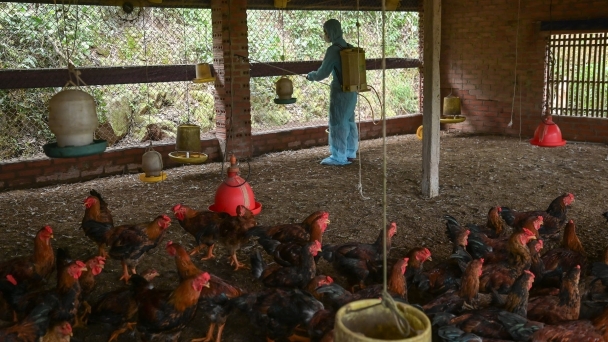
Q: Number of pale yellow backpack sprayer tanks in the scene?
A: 1